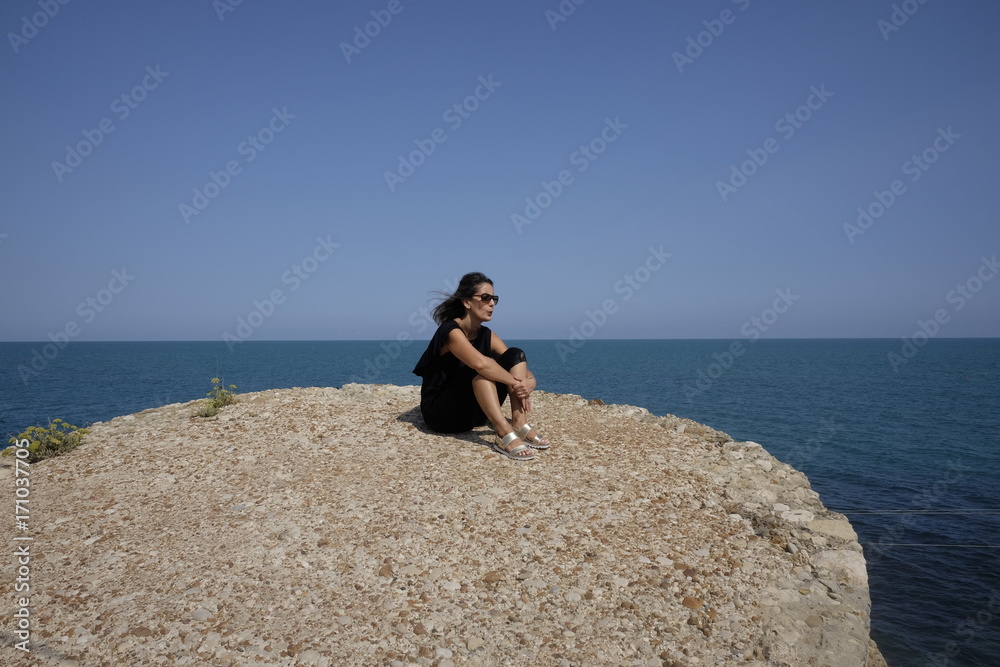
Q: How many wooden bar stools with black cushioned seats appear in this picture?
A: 0